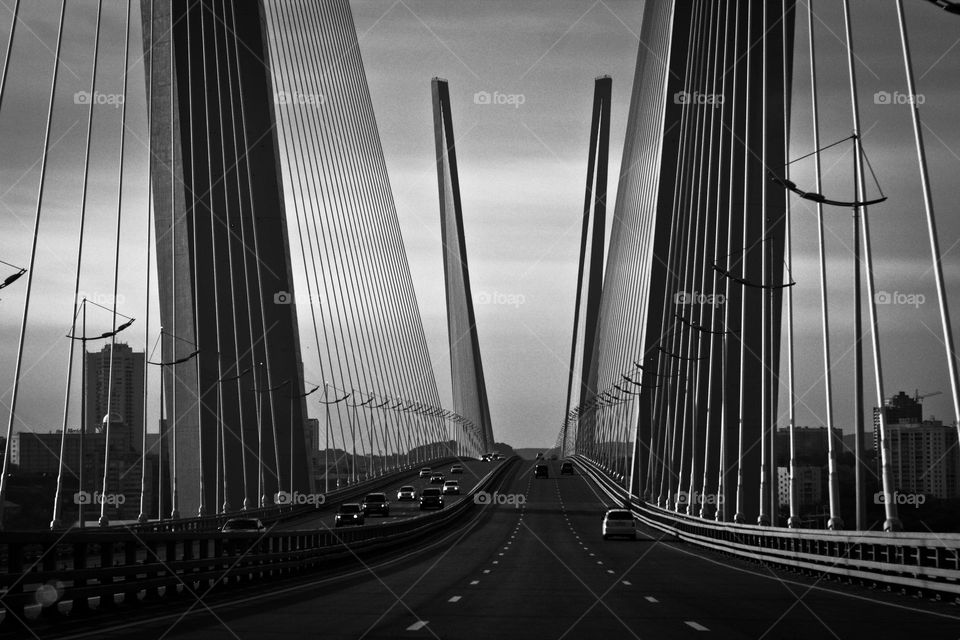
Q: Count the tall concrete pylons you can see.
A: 4